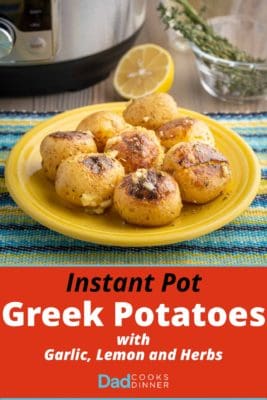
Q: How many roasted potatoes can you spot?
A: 8